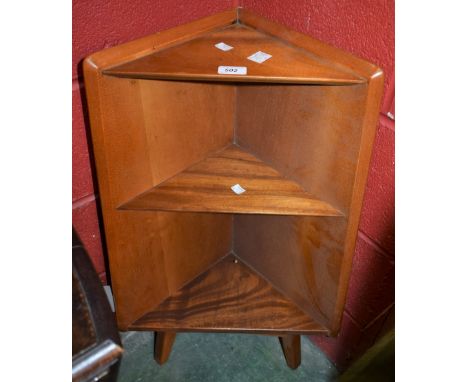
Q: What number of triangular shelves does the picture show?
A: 3